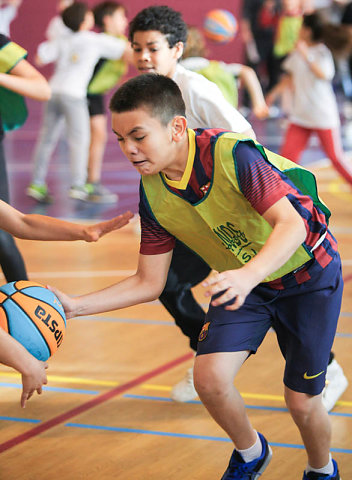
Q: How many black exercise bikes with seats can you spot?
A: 0